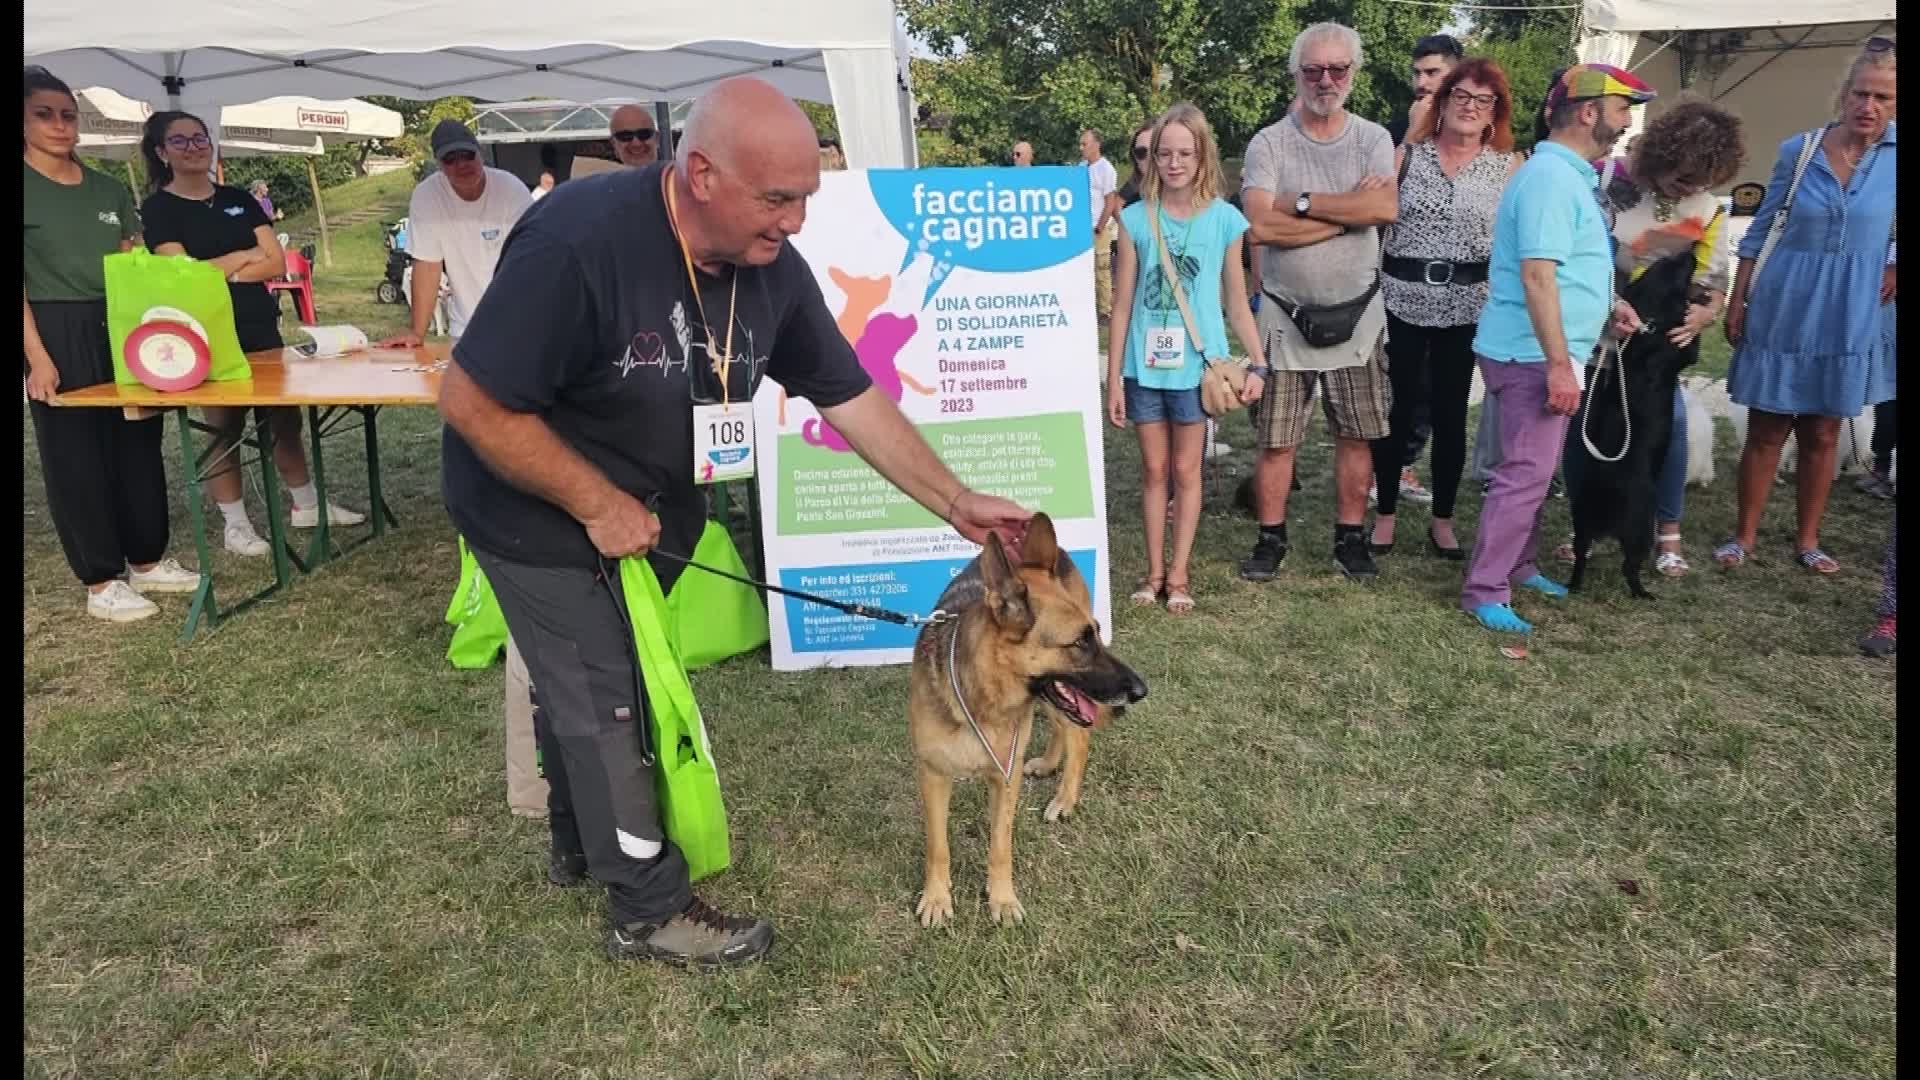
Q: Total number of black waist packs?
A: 1